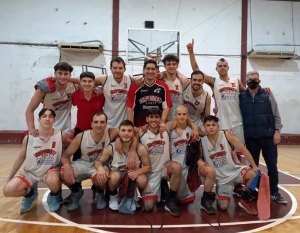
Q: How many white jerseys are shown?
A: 11